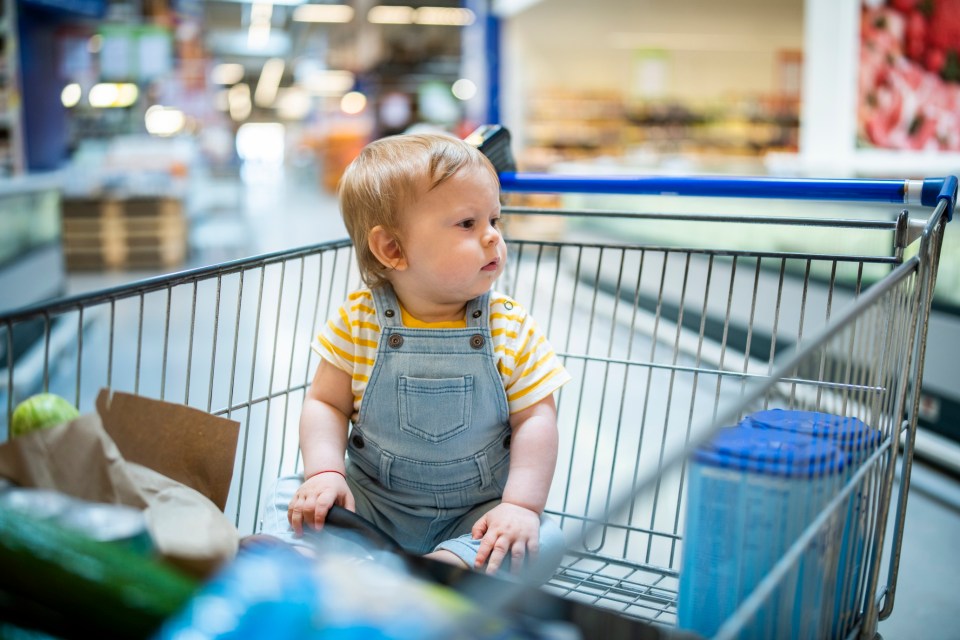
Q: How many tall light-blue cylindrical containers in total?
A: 2